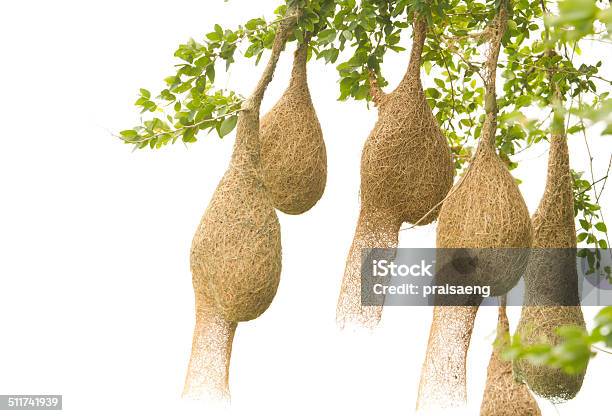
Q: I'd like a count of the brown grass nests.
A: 6